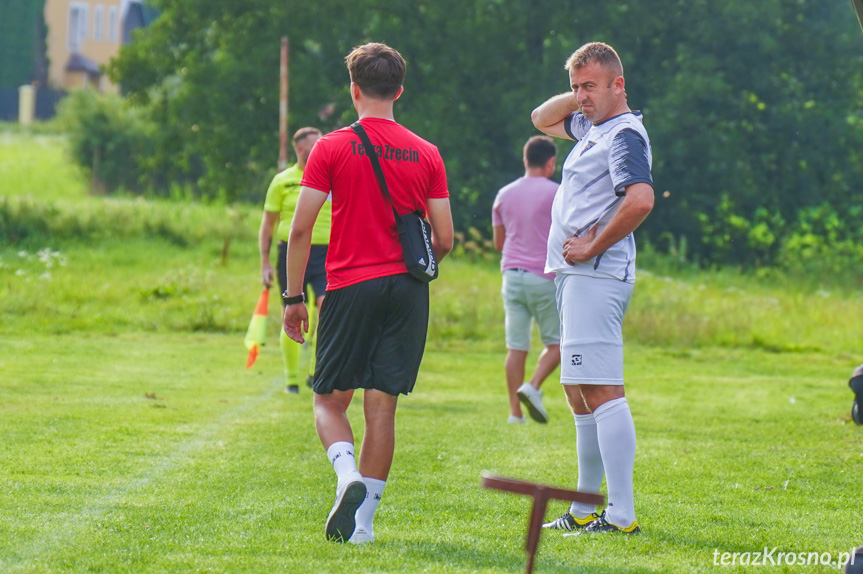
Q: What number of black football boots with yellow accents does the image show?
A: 2